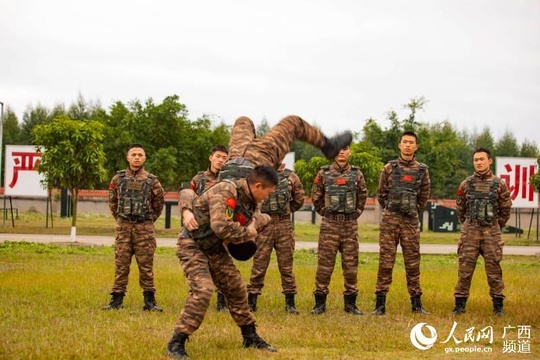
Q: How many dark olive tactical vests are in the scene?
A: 8